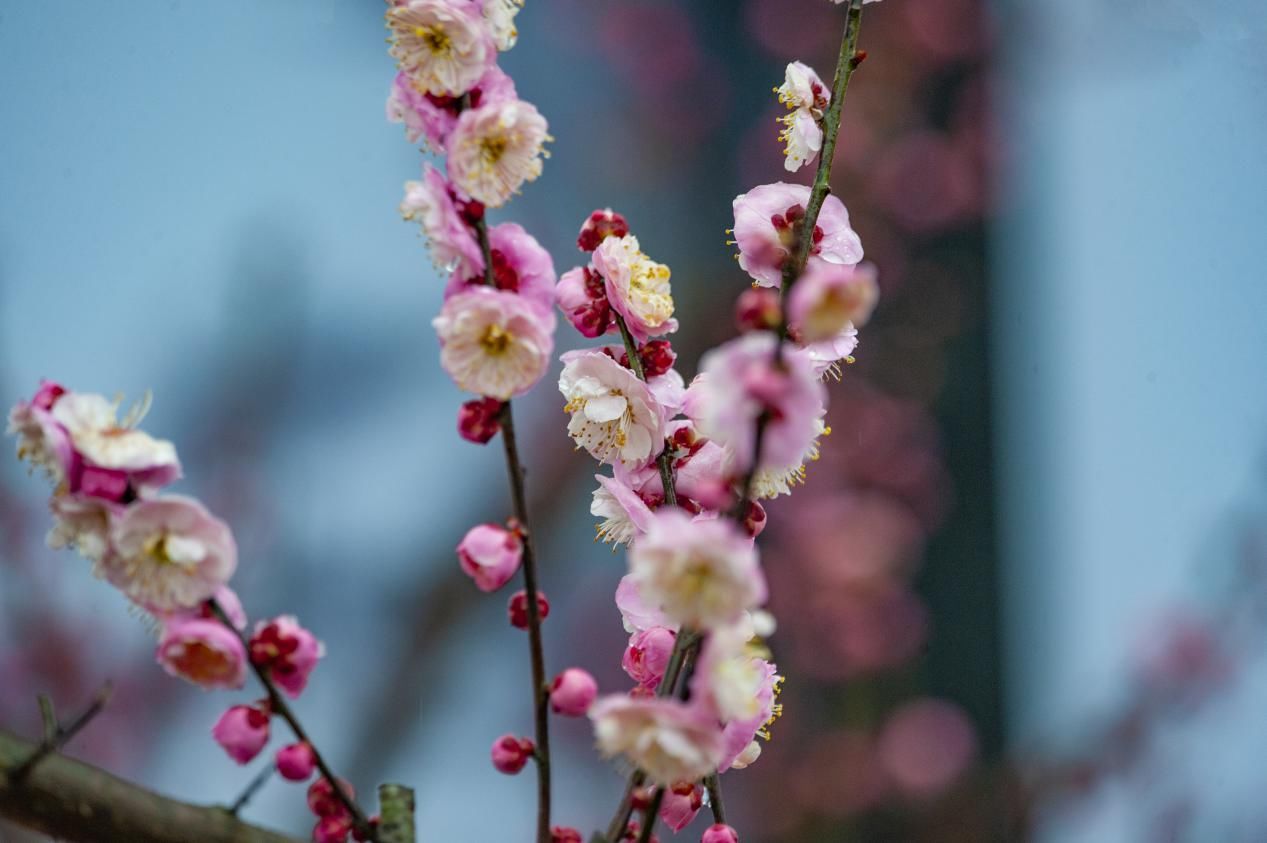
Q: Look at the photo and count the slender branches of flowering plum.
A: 4